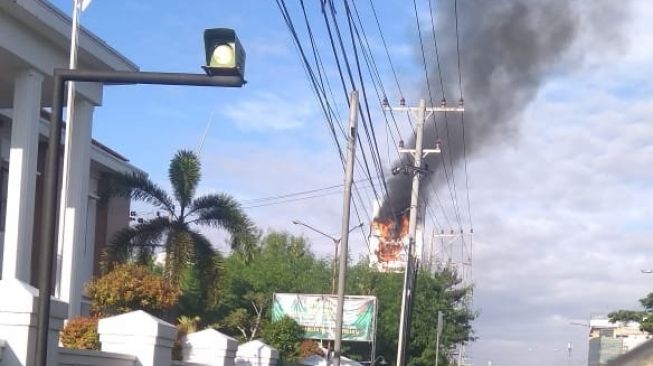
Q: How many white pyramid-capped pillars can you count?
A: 4